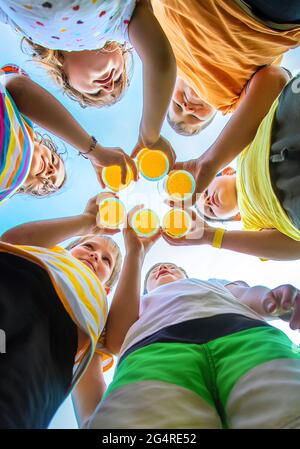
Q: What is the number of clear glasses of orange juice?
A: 6